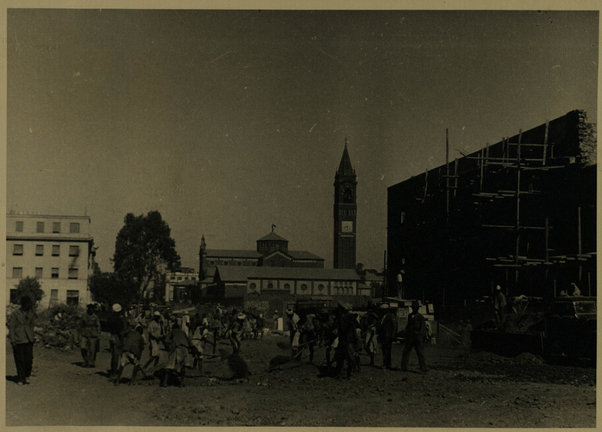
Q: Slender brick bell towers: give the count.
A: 1